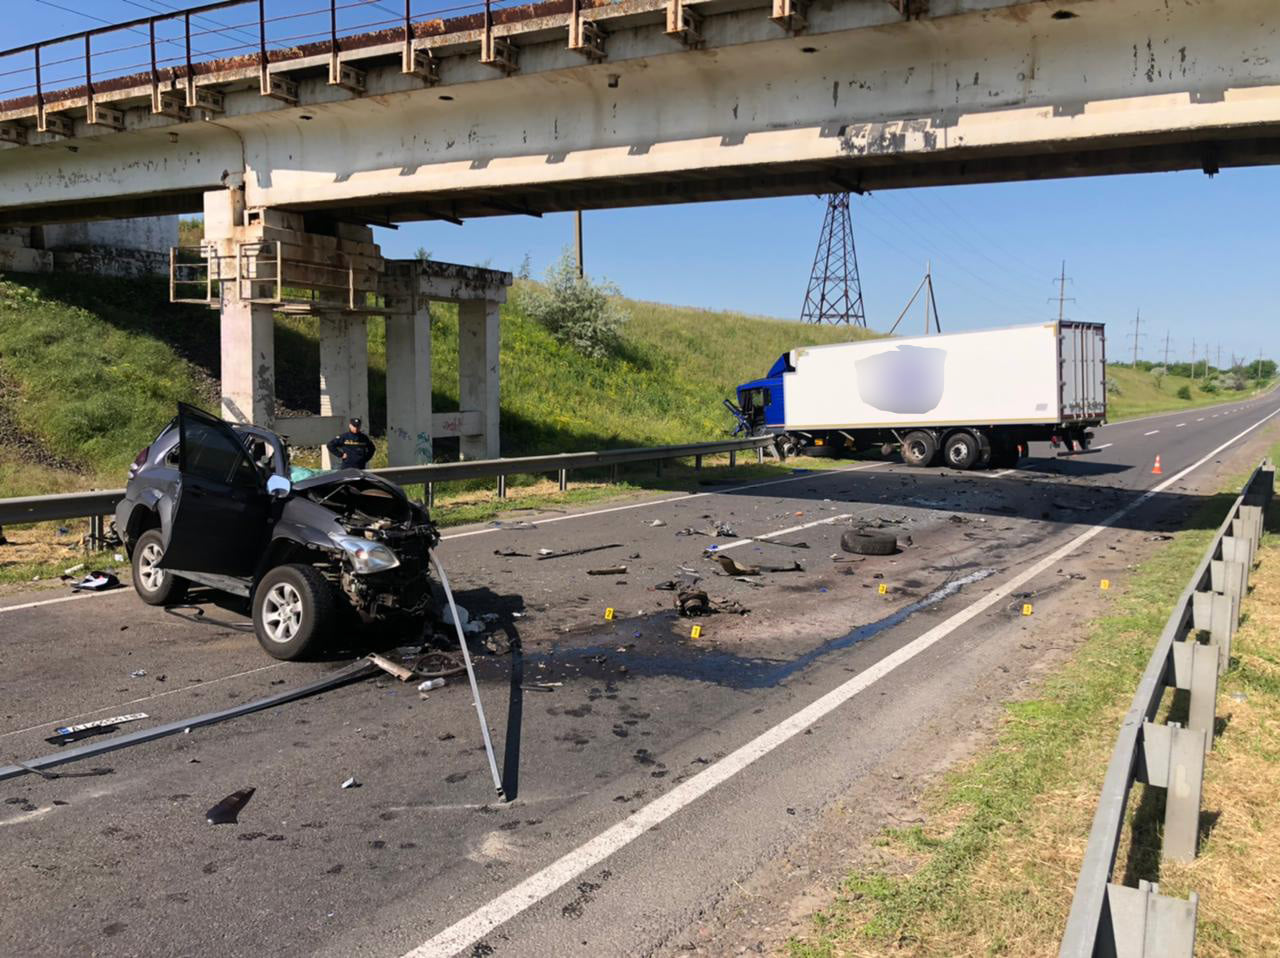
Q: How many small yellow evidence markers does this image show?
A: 5